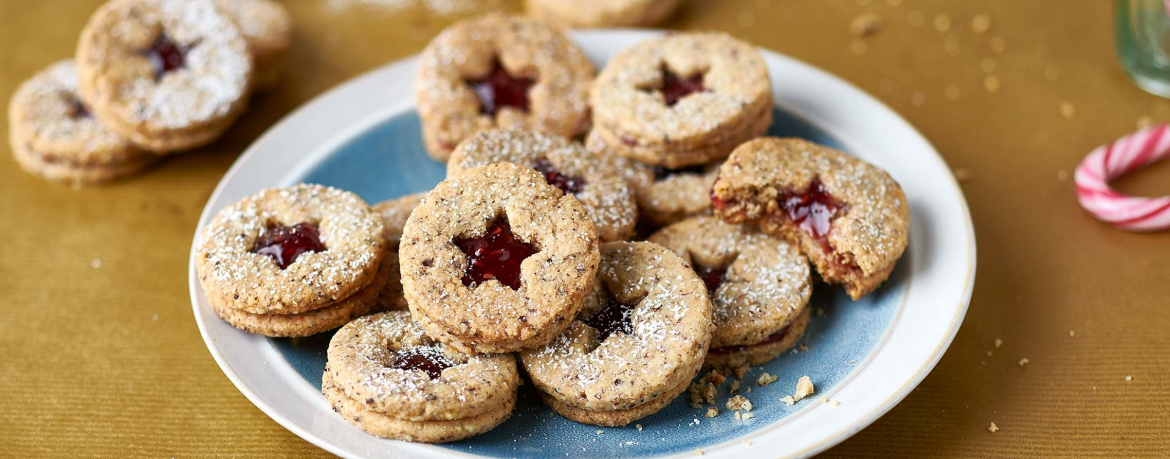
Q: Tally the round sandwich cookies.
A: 15